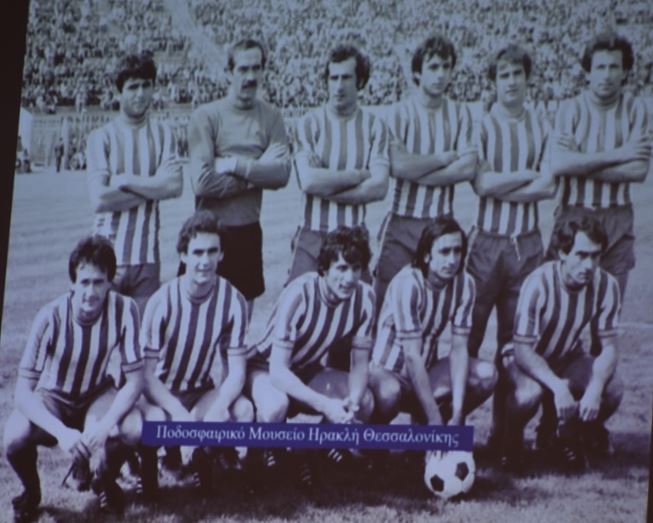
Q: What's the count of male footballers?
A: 11